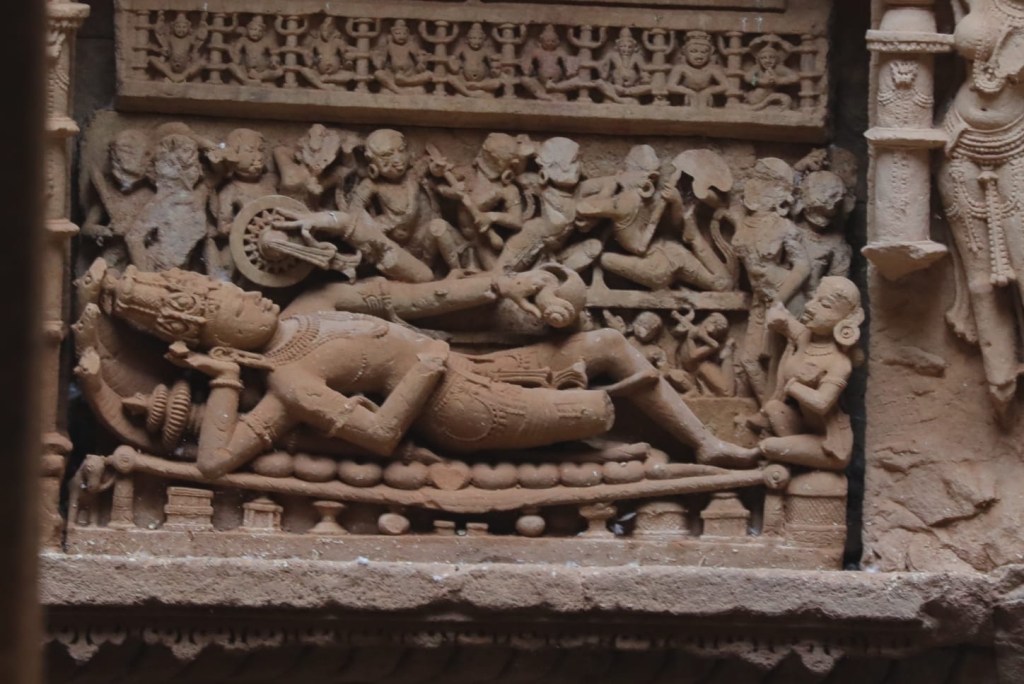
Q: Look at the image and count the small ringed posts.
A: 10